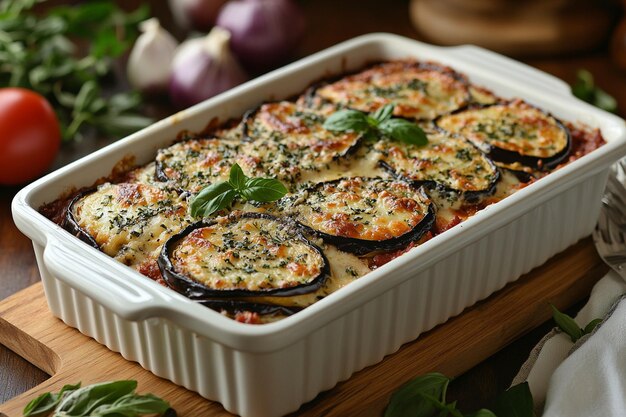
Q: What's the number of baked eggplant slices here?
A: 8